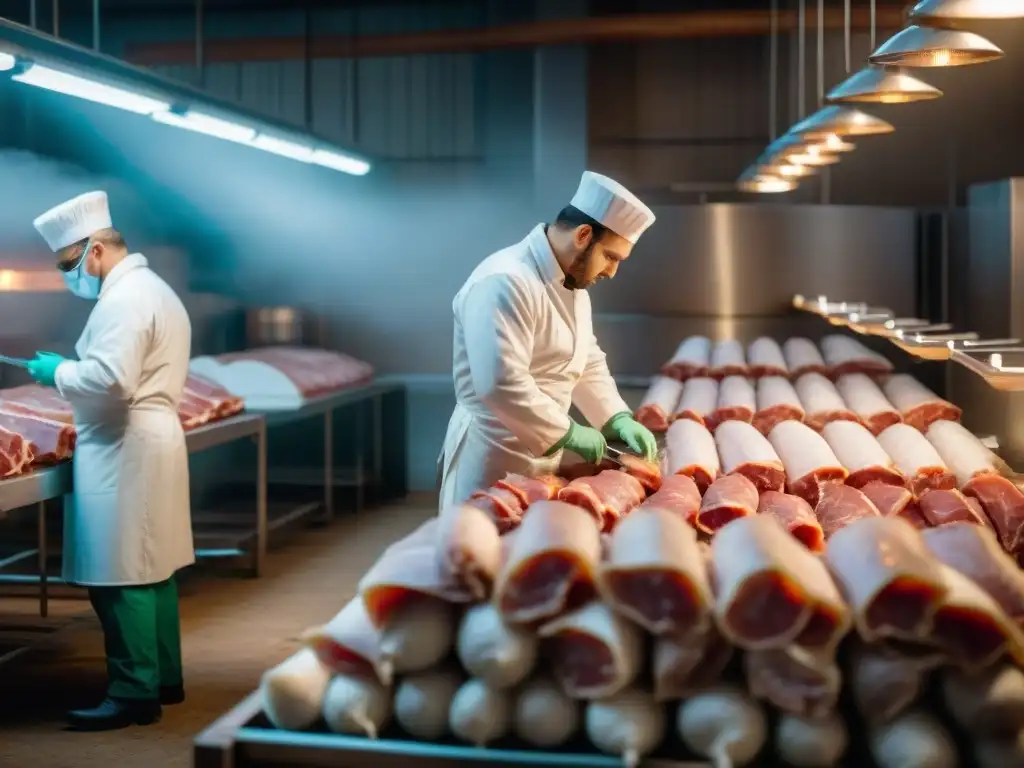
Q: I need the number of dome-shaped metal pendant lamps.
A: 8